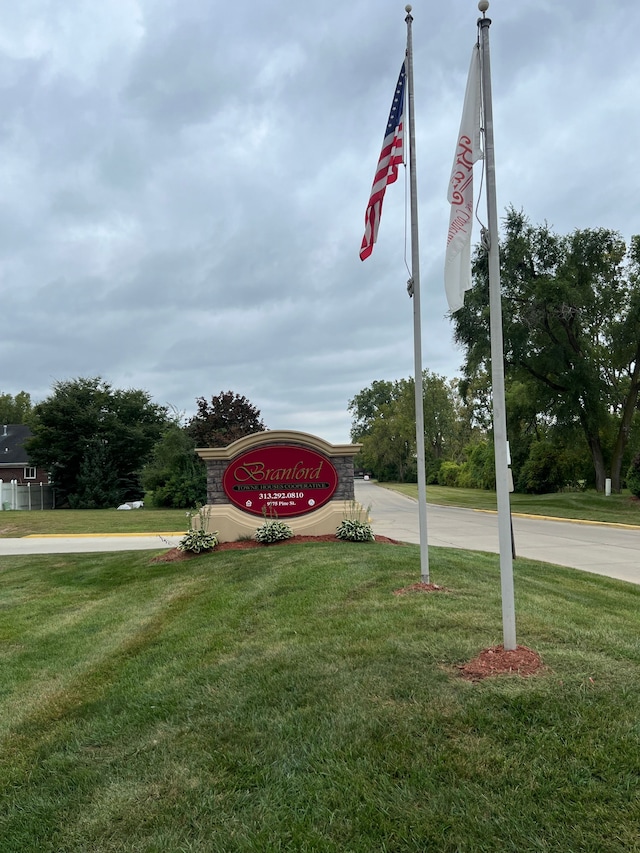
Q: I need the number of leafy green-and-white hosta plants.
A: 3